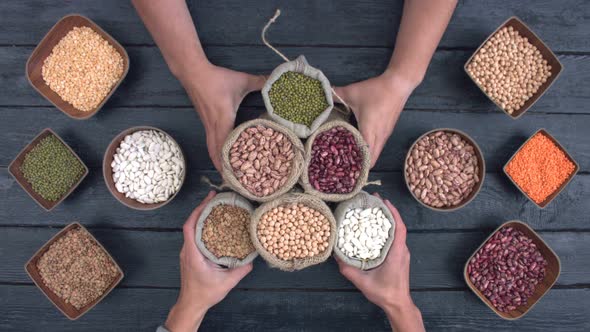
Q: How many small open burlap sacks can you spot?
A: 6